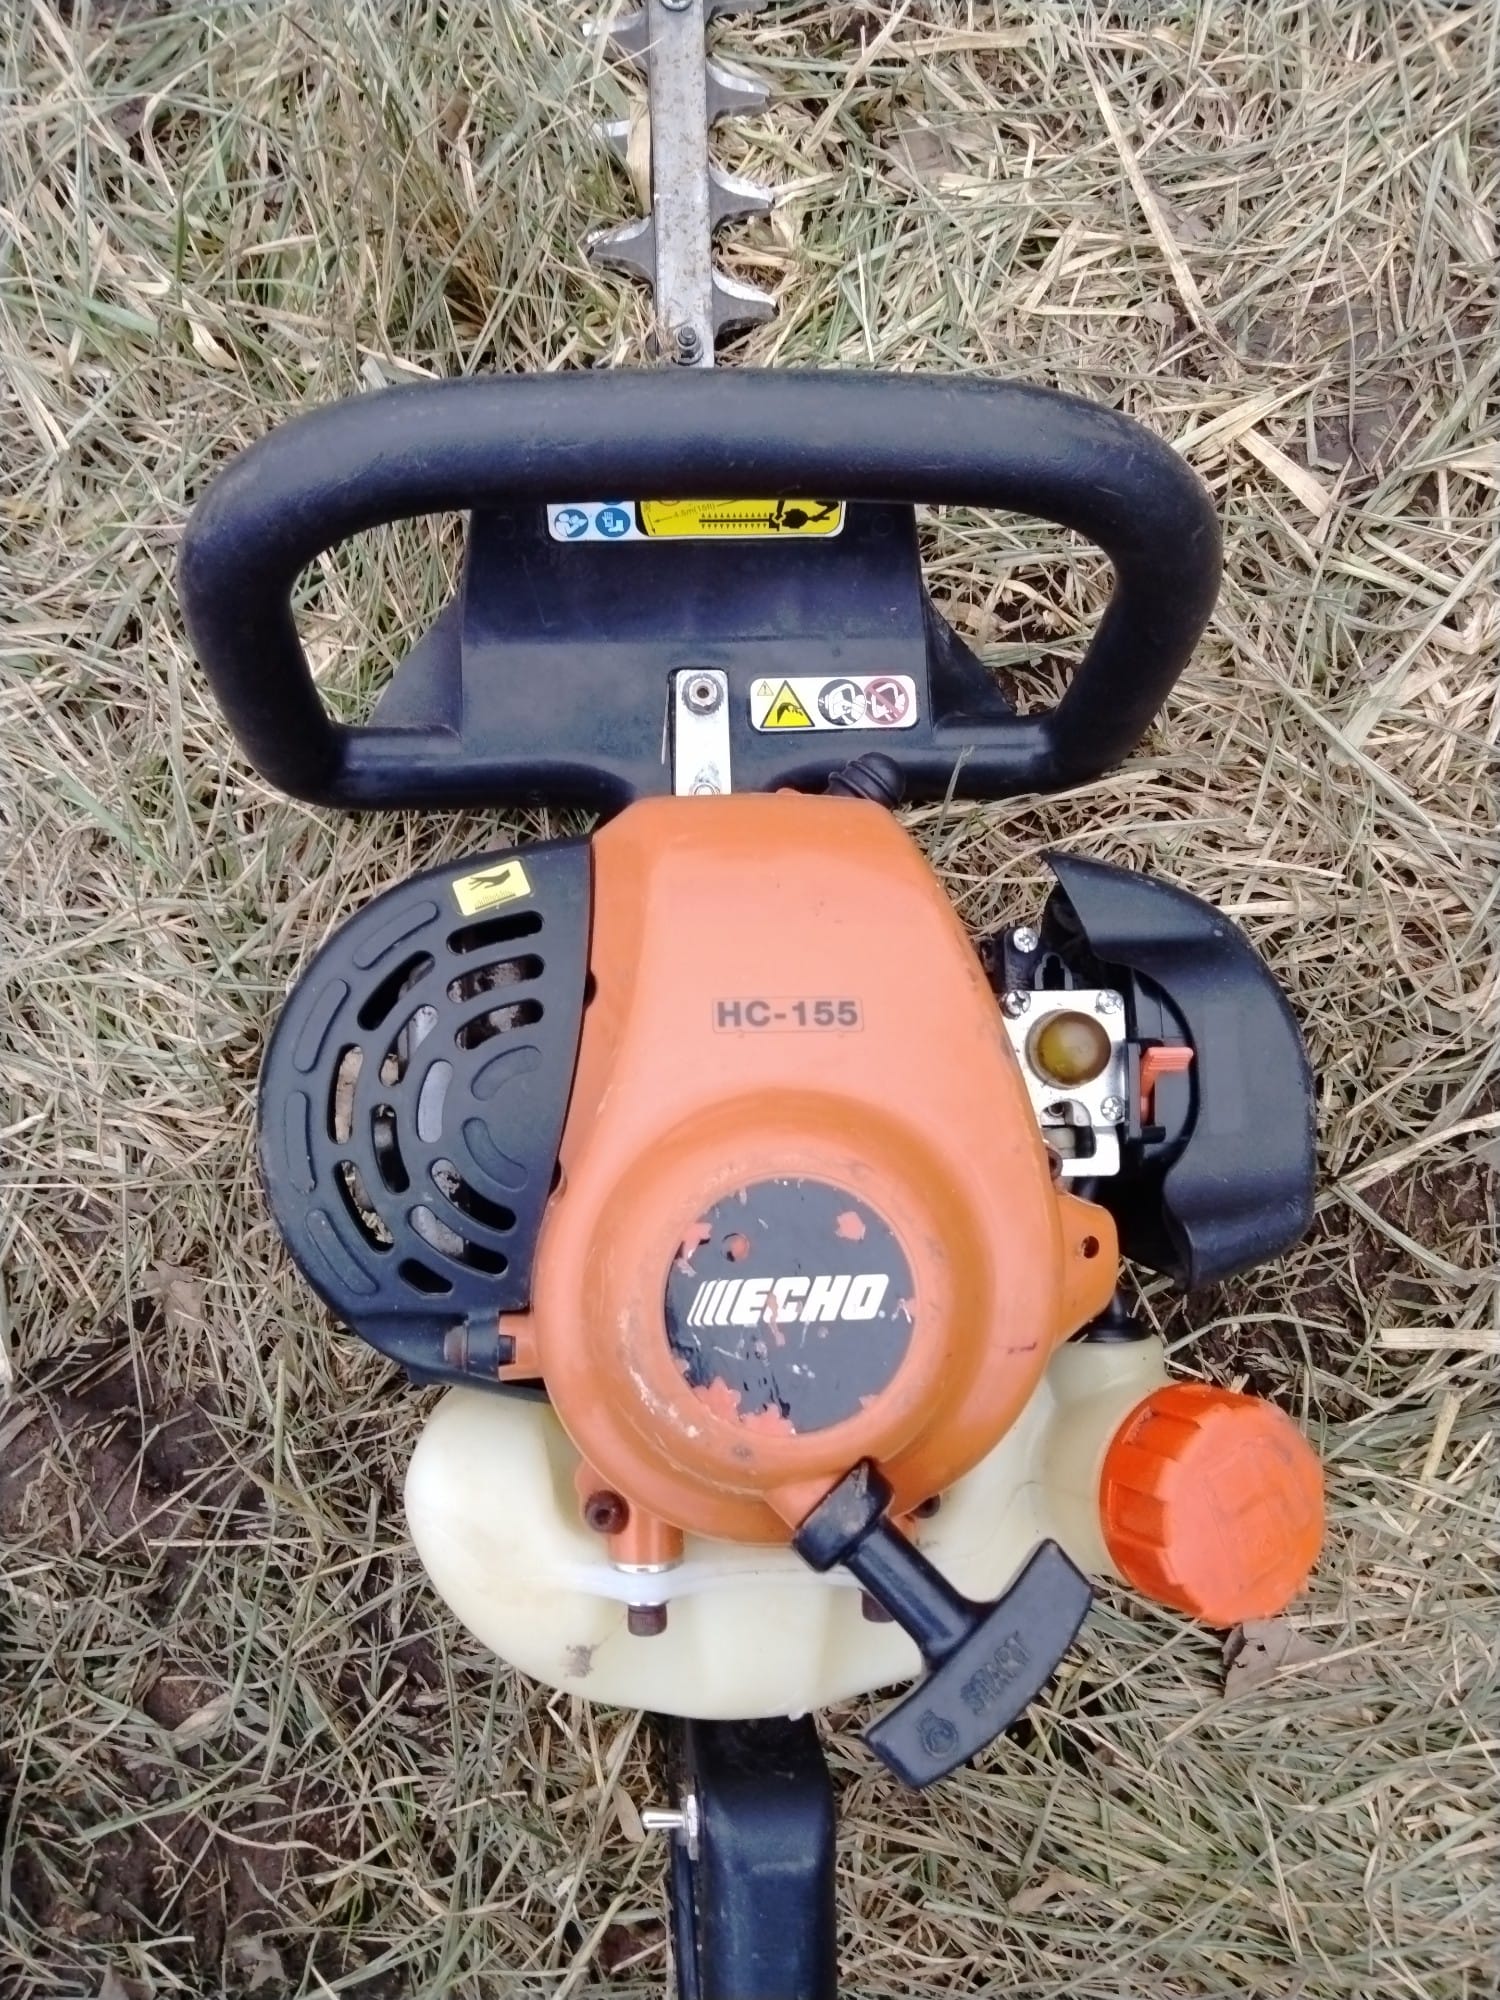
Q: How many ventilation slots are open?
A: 12